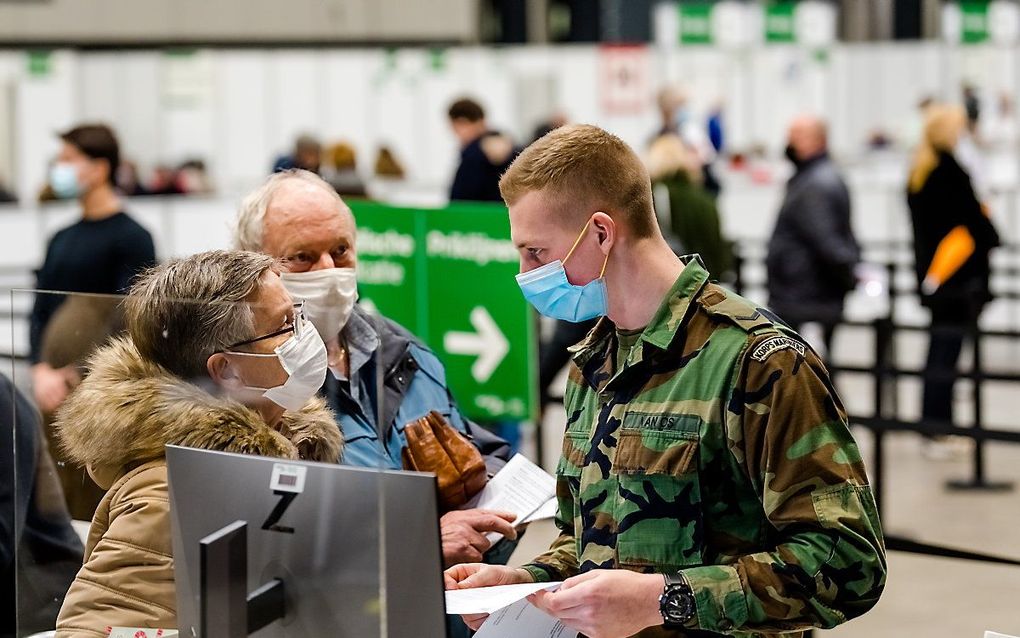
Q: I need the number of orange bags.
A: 1